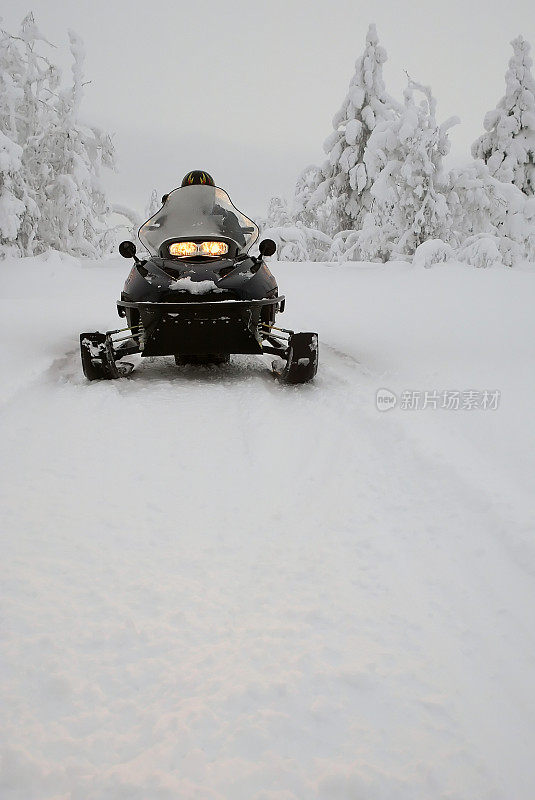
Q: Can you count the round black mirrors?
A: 2